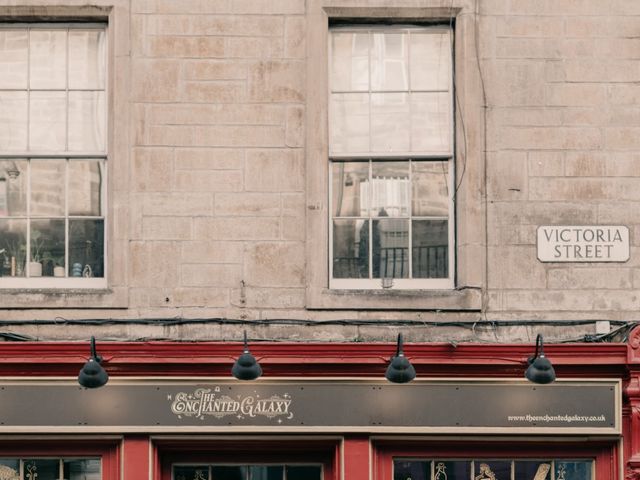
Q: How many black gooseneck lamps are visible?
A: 4